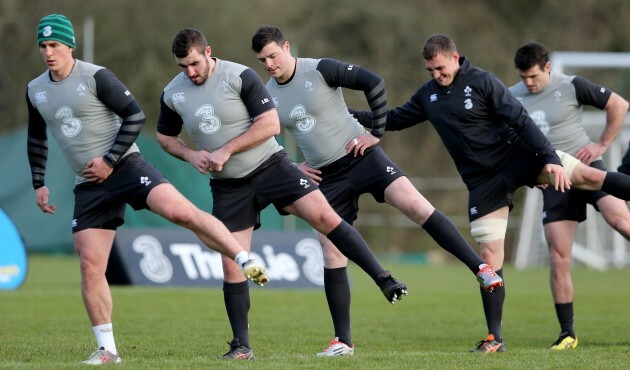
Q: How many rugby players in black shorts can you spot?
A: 5